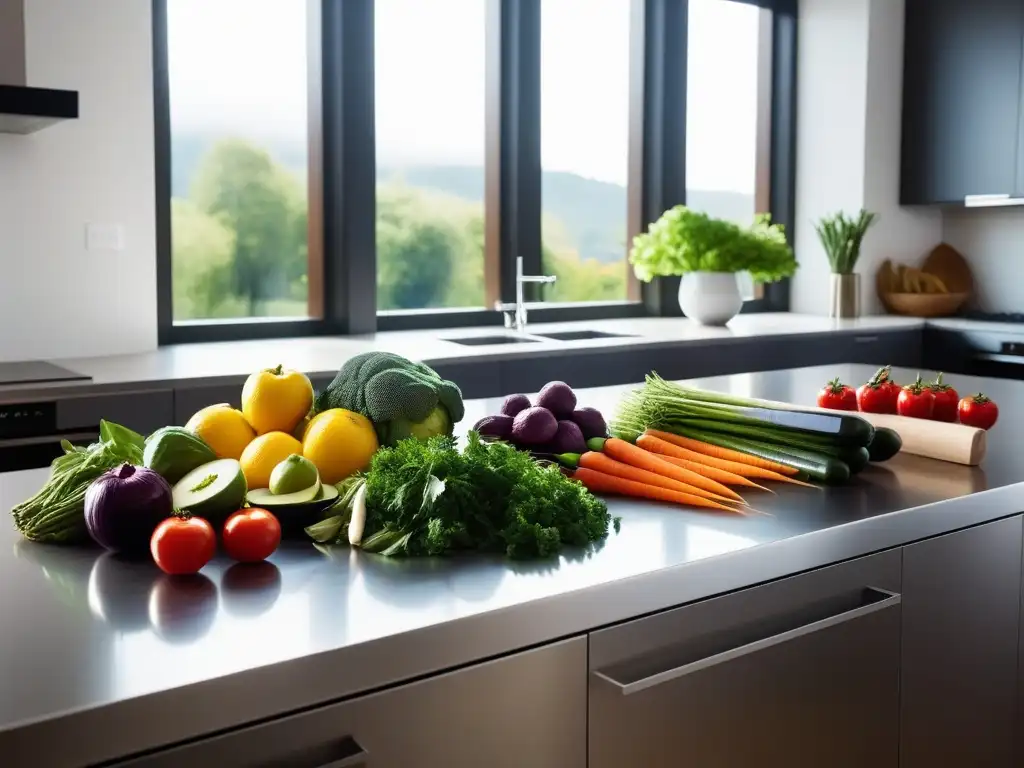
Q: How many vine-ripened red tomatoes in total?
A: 7